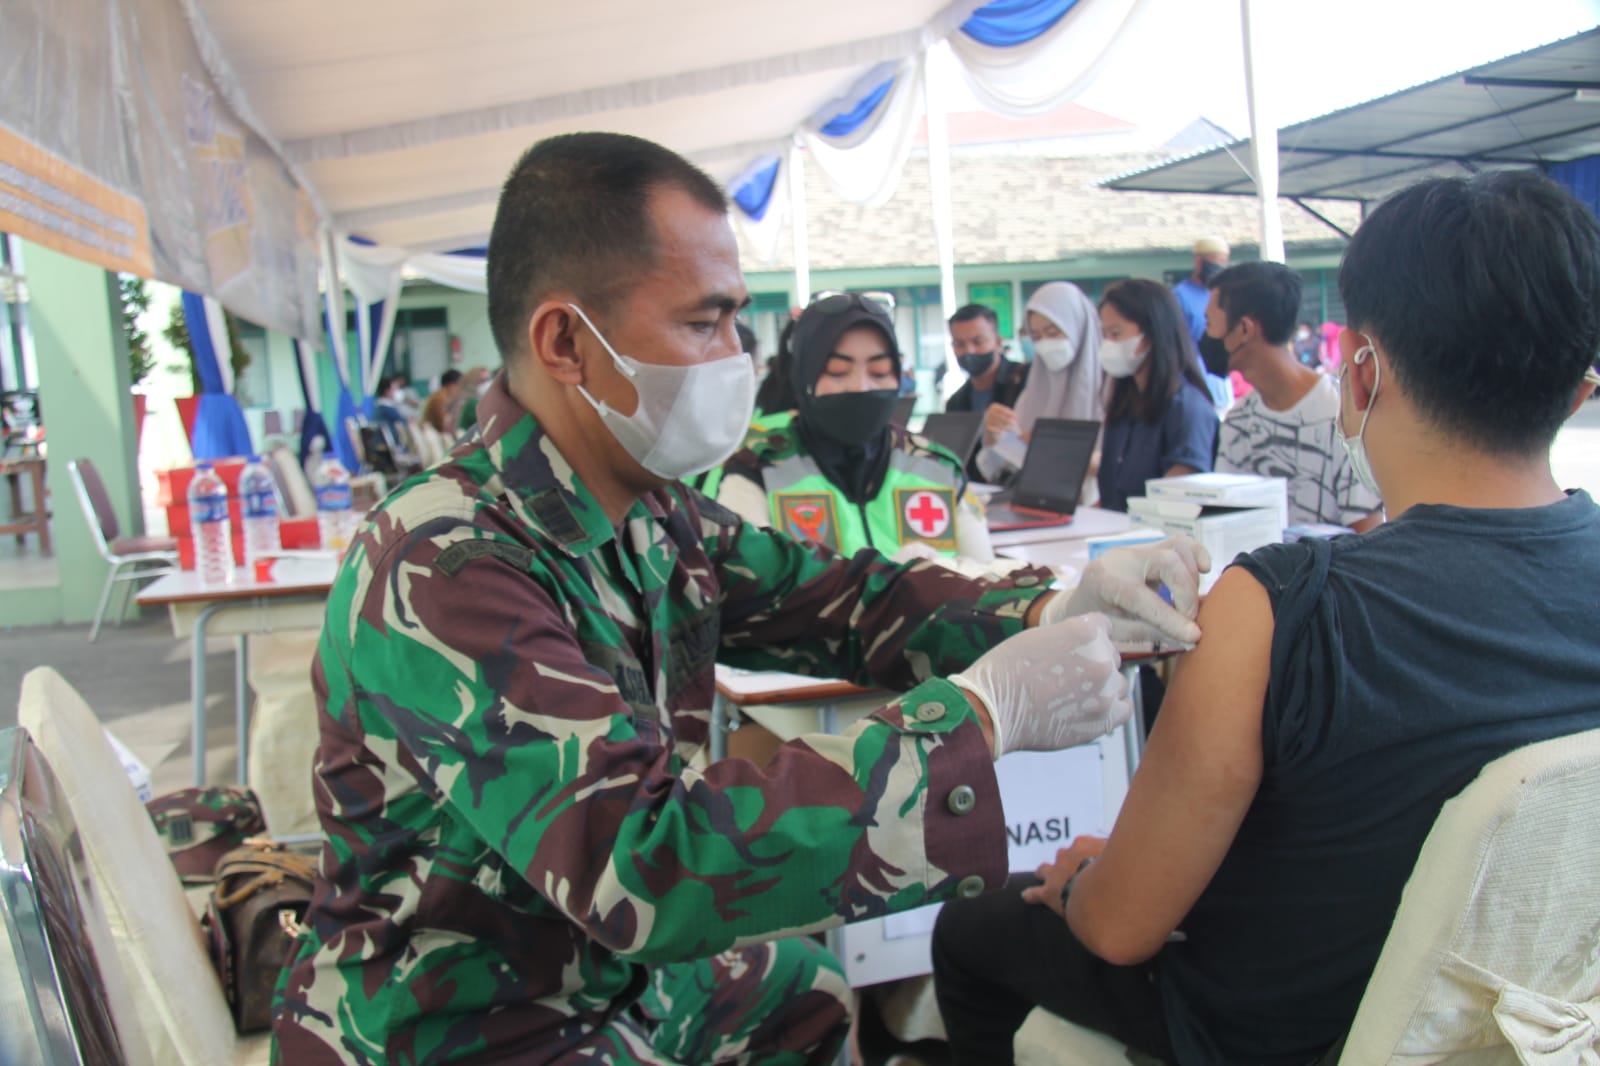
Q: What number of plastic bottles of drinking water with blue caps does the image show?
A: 3